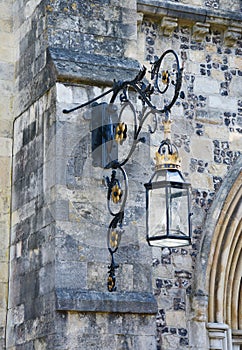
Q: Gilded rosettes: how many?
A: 5